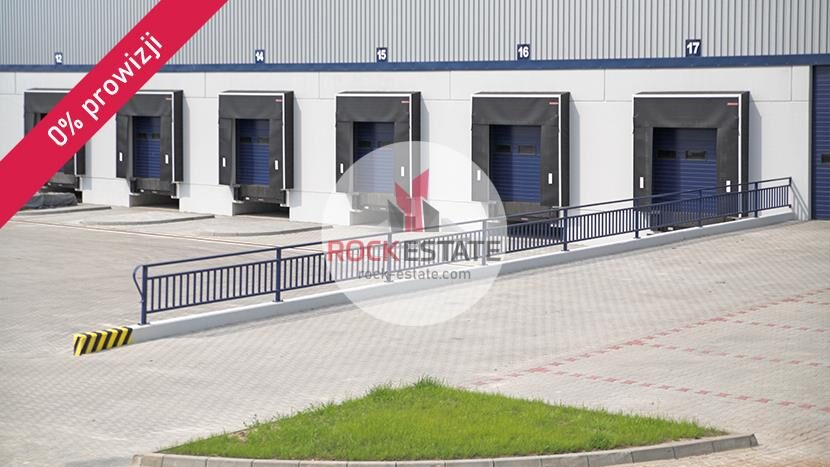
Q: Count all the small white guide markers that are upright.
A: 10